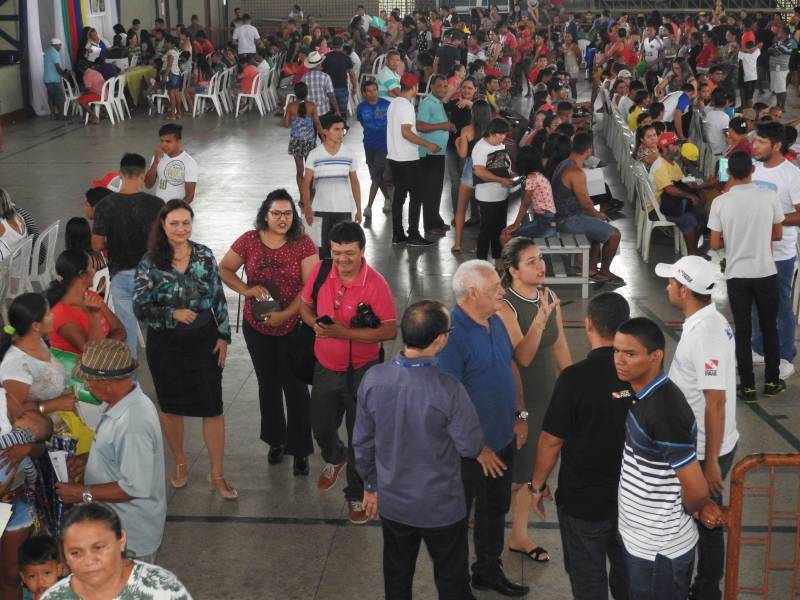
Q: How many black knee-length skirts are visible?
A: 1